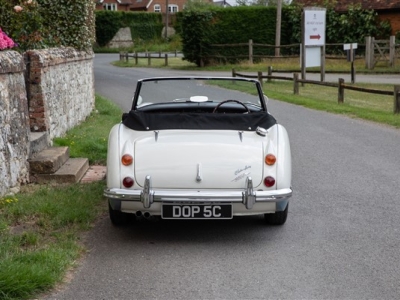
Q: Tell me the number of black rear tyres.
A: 2